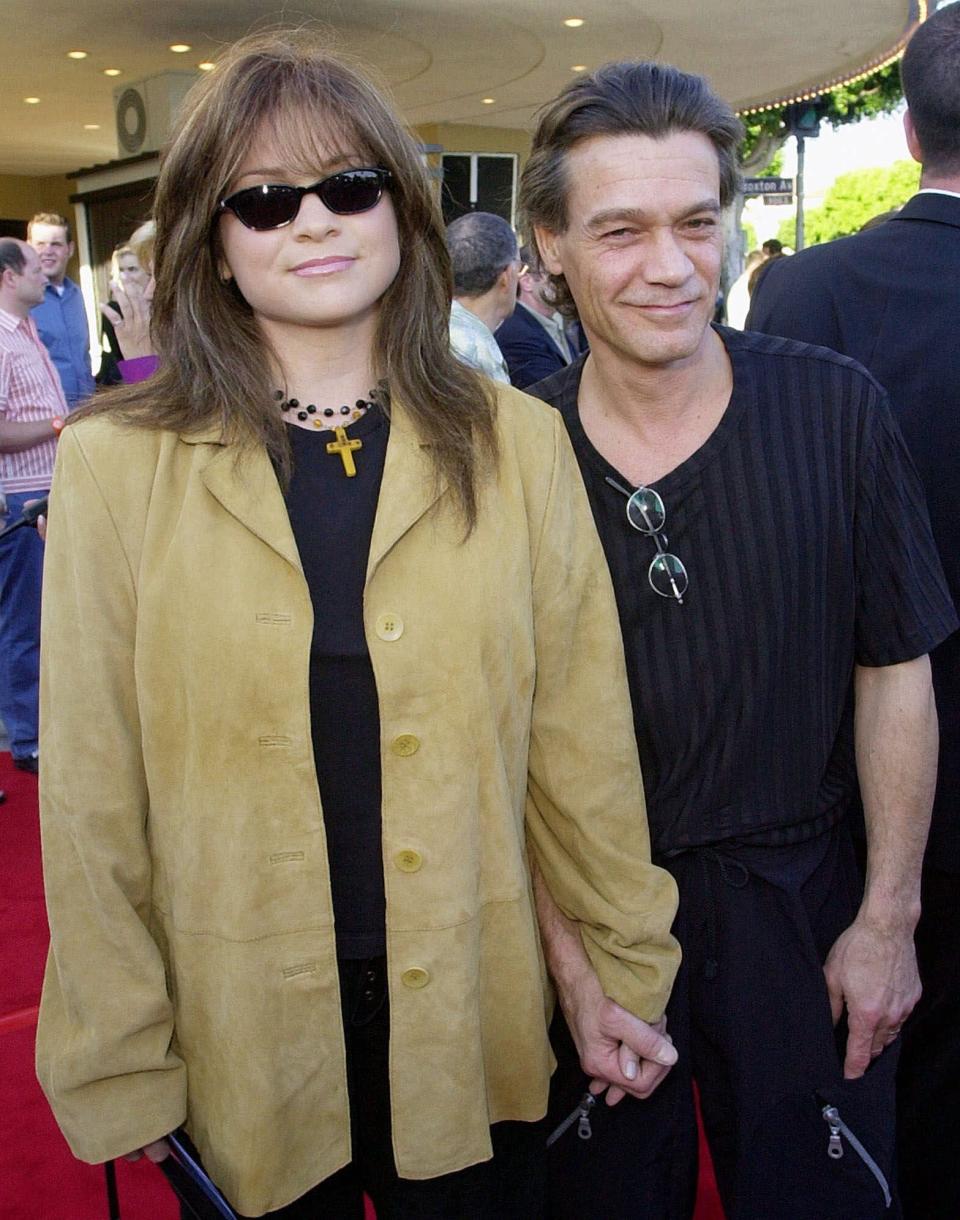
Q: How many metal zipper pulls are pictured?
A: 2